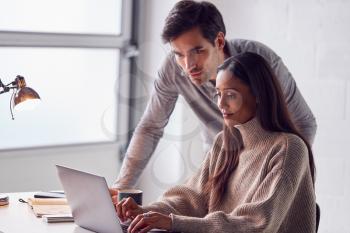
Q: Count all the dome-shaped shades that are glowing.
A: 1